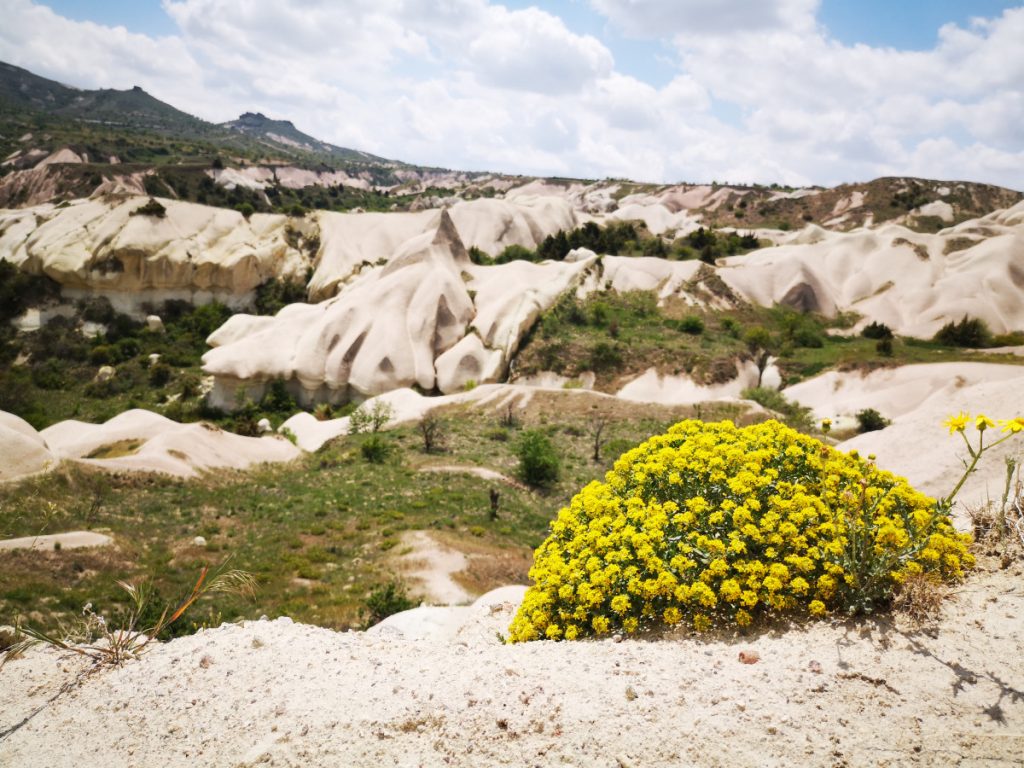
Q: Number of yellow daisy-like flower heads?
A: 3